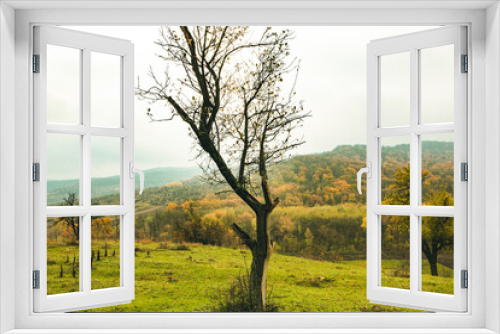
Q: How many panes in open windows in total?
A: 12